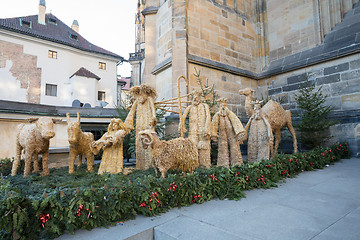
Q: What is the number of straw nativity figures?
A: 9